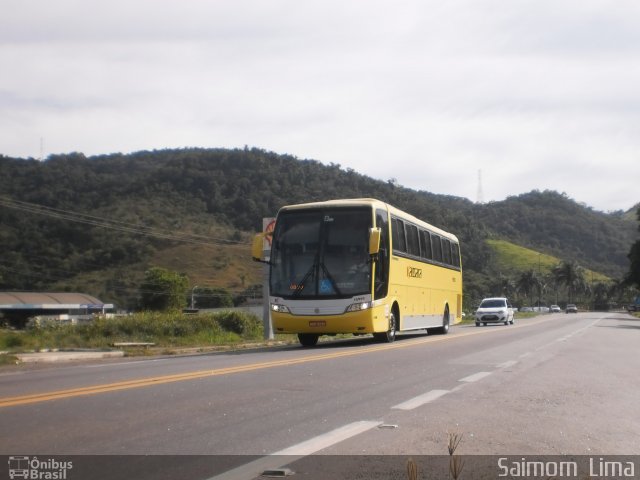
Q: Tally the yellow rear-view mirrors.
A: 2